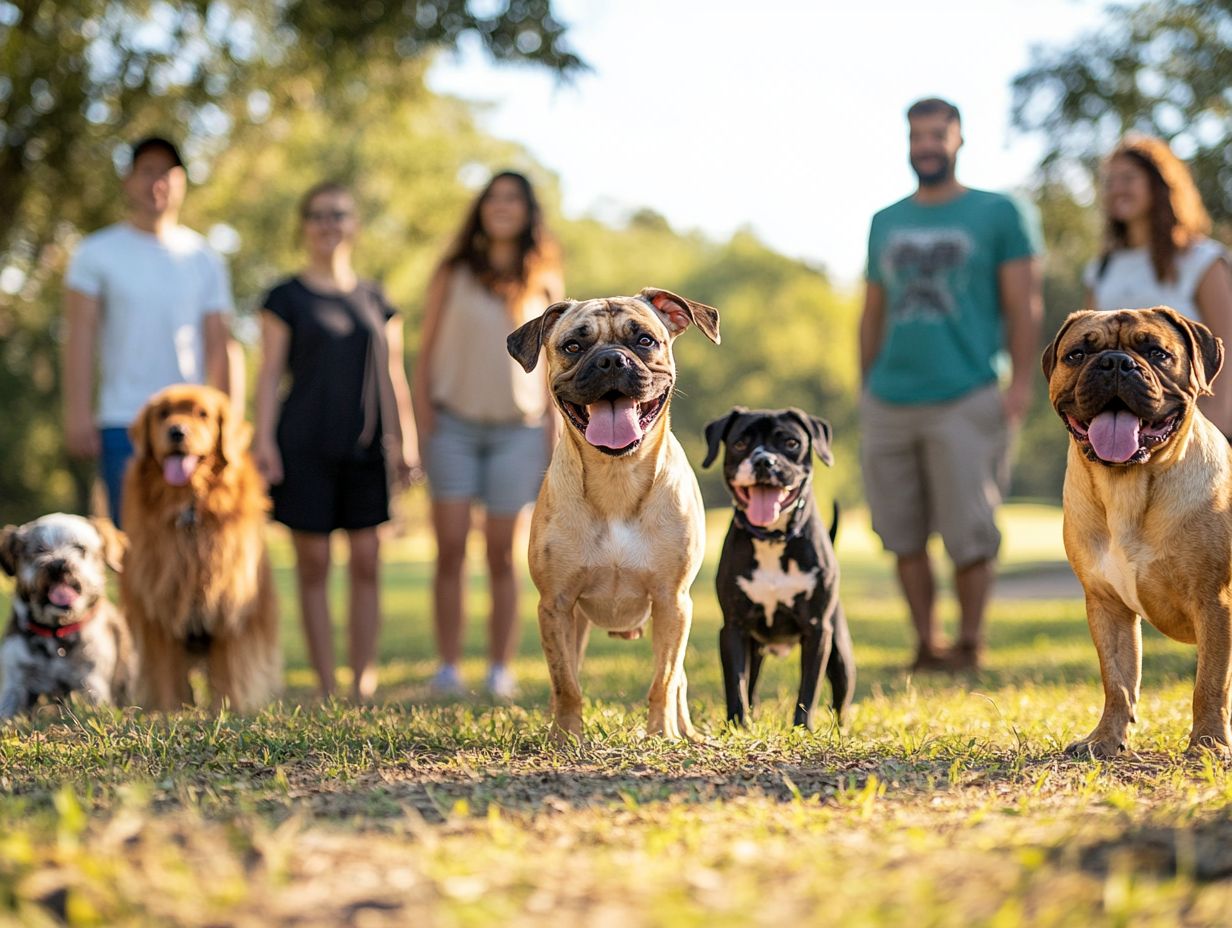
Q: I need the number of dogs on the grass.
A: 5